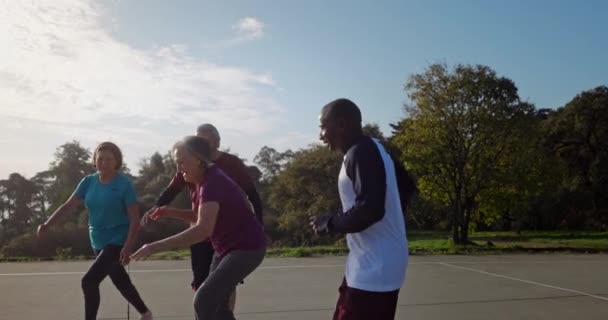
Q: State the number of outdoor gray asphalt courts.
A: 1